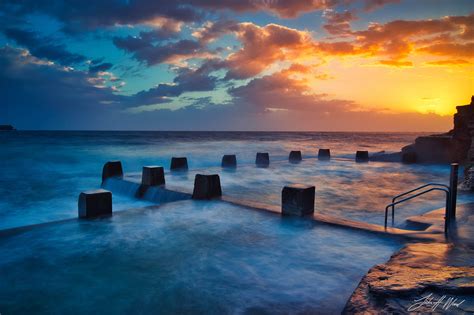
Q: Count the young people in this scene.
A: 0